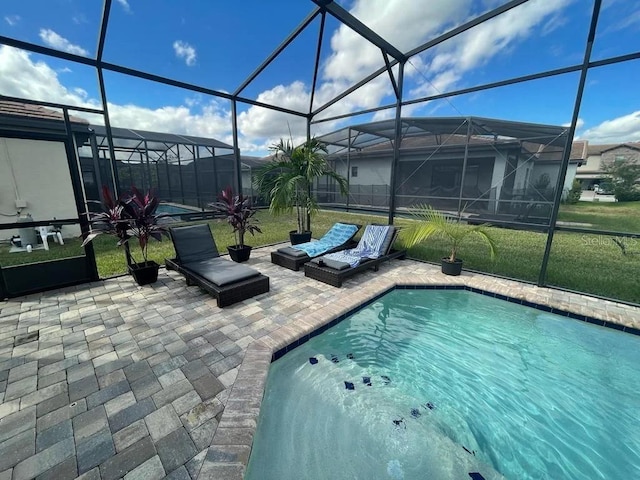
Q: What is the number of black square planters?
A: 2